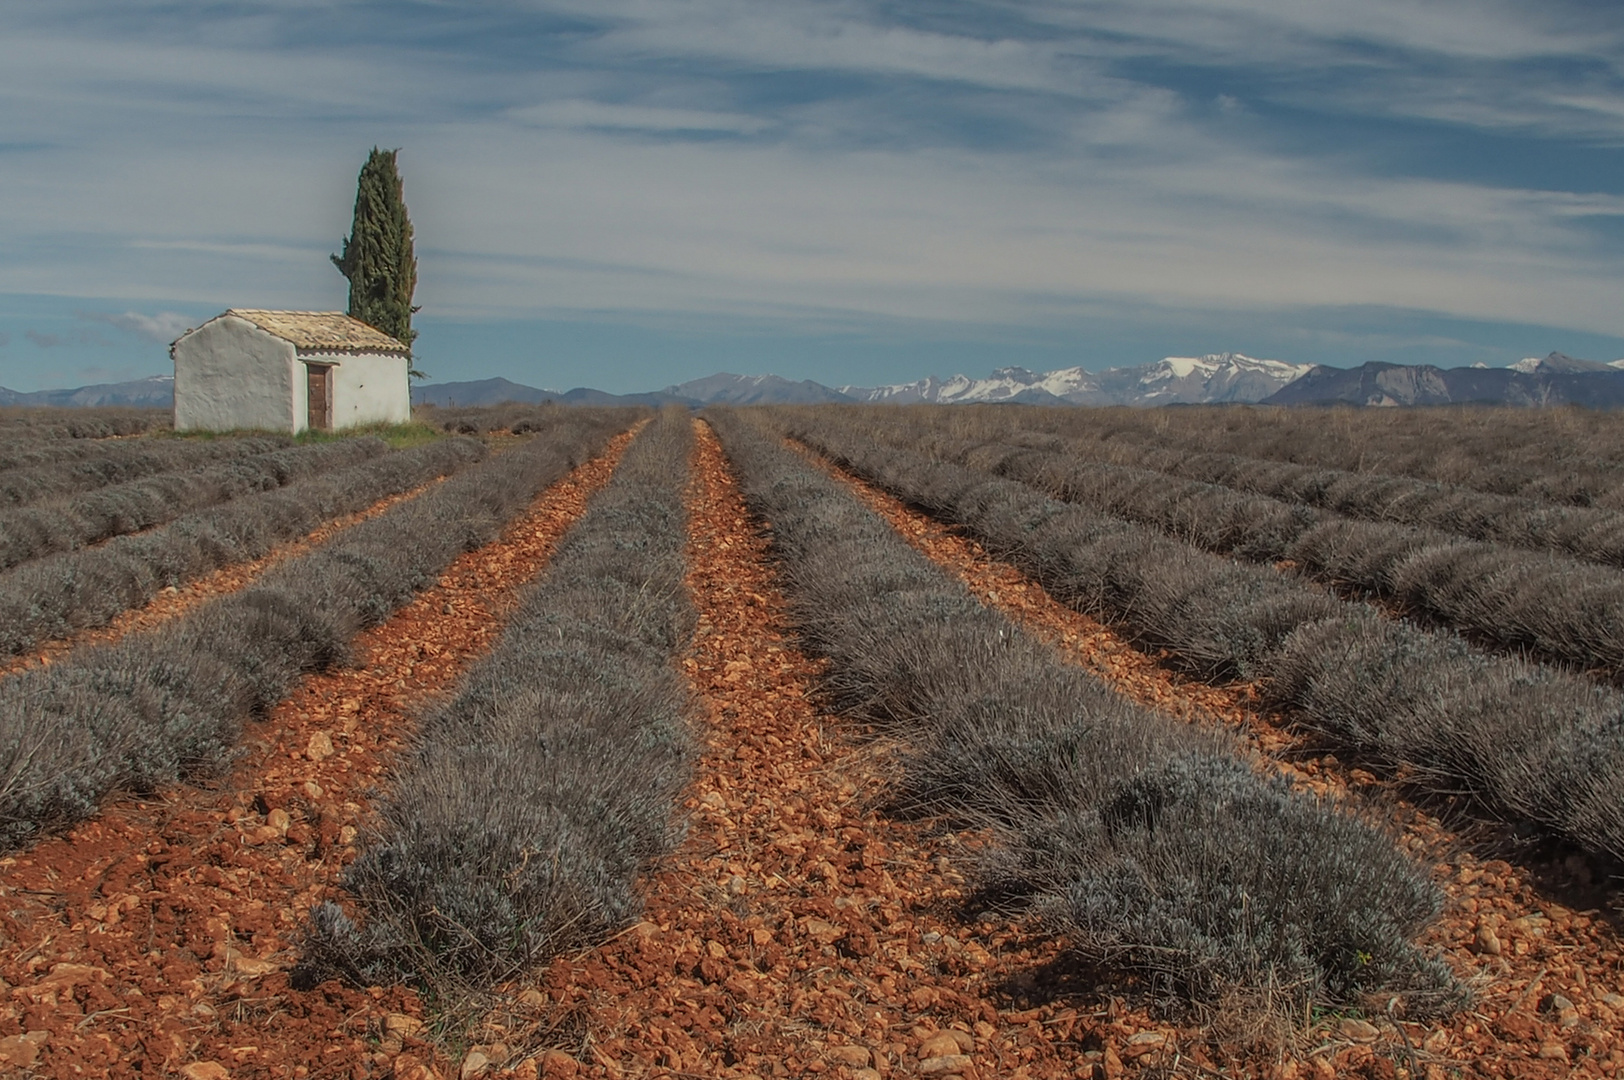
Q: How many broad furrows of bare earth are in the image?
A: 4